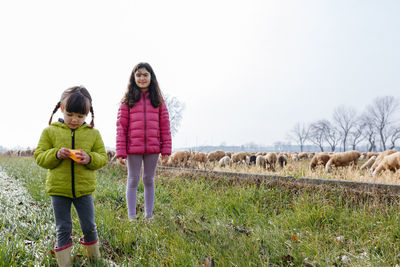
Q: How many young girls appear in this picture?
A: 2